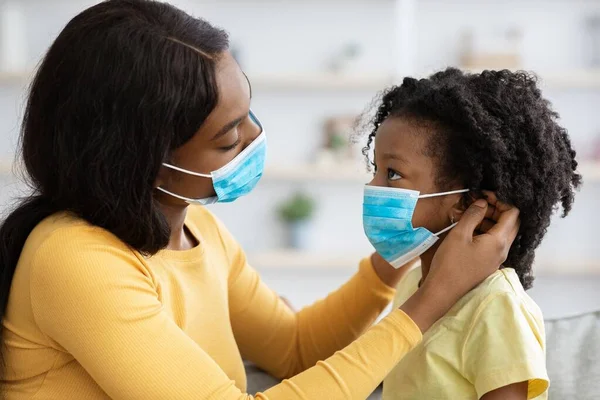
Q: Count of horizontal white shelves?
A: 3